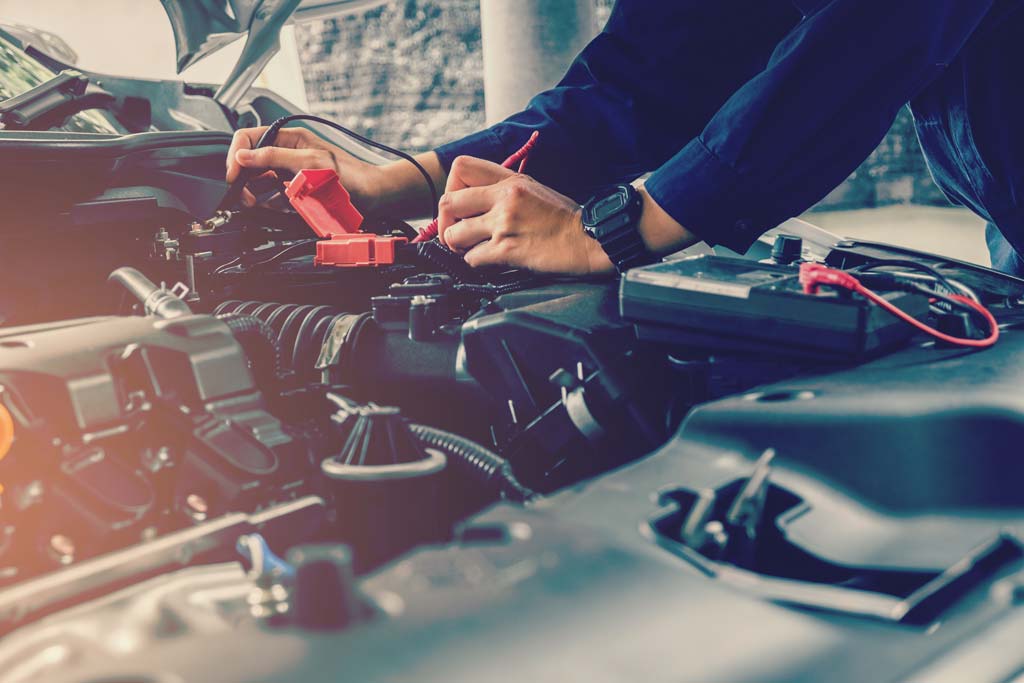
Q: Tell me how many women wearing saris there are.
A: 0